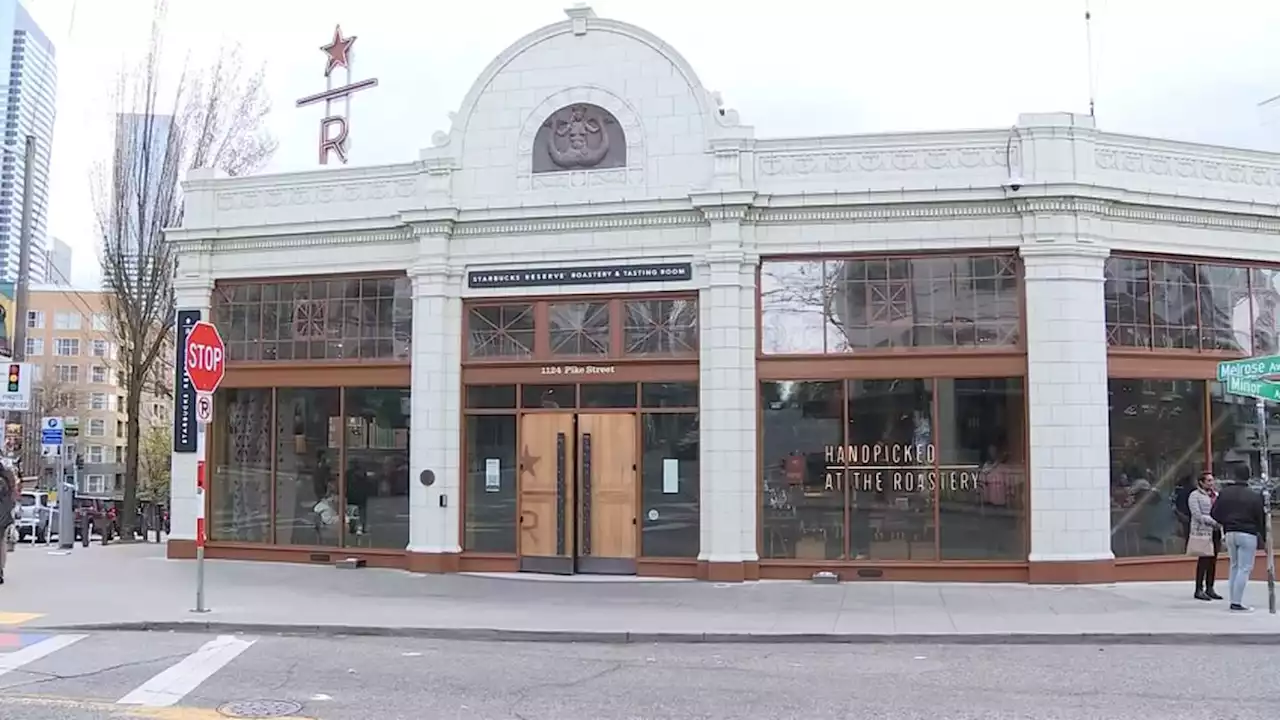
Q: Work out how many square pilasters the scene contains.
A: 4